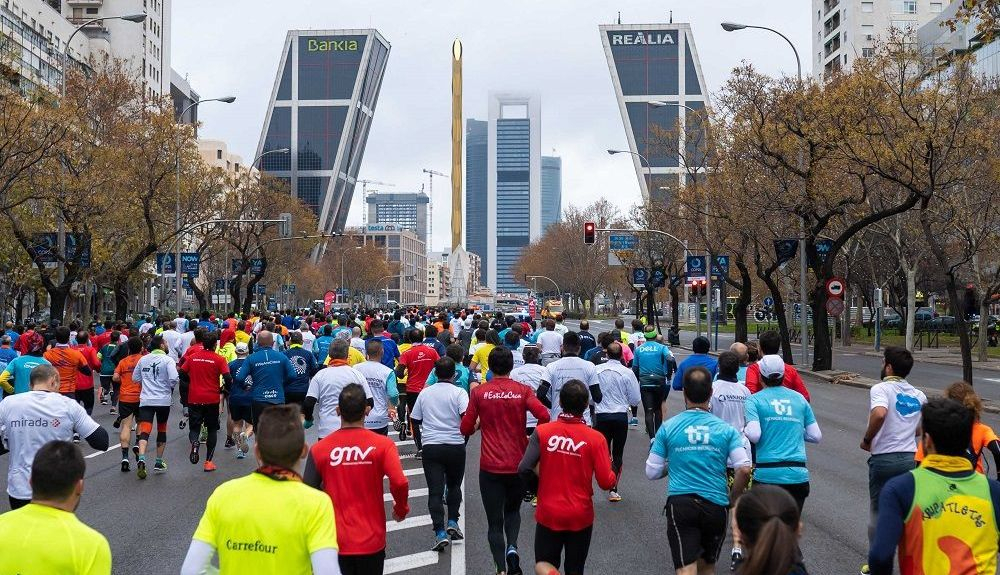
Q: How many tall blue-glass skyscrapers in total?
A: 3